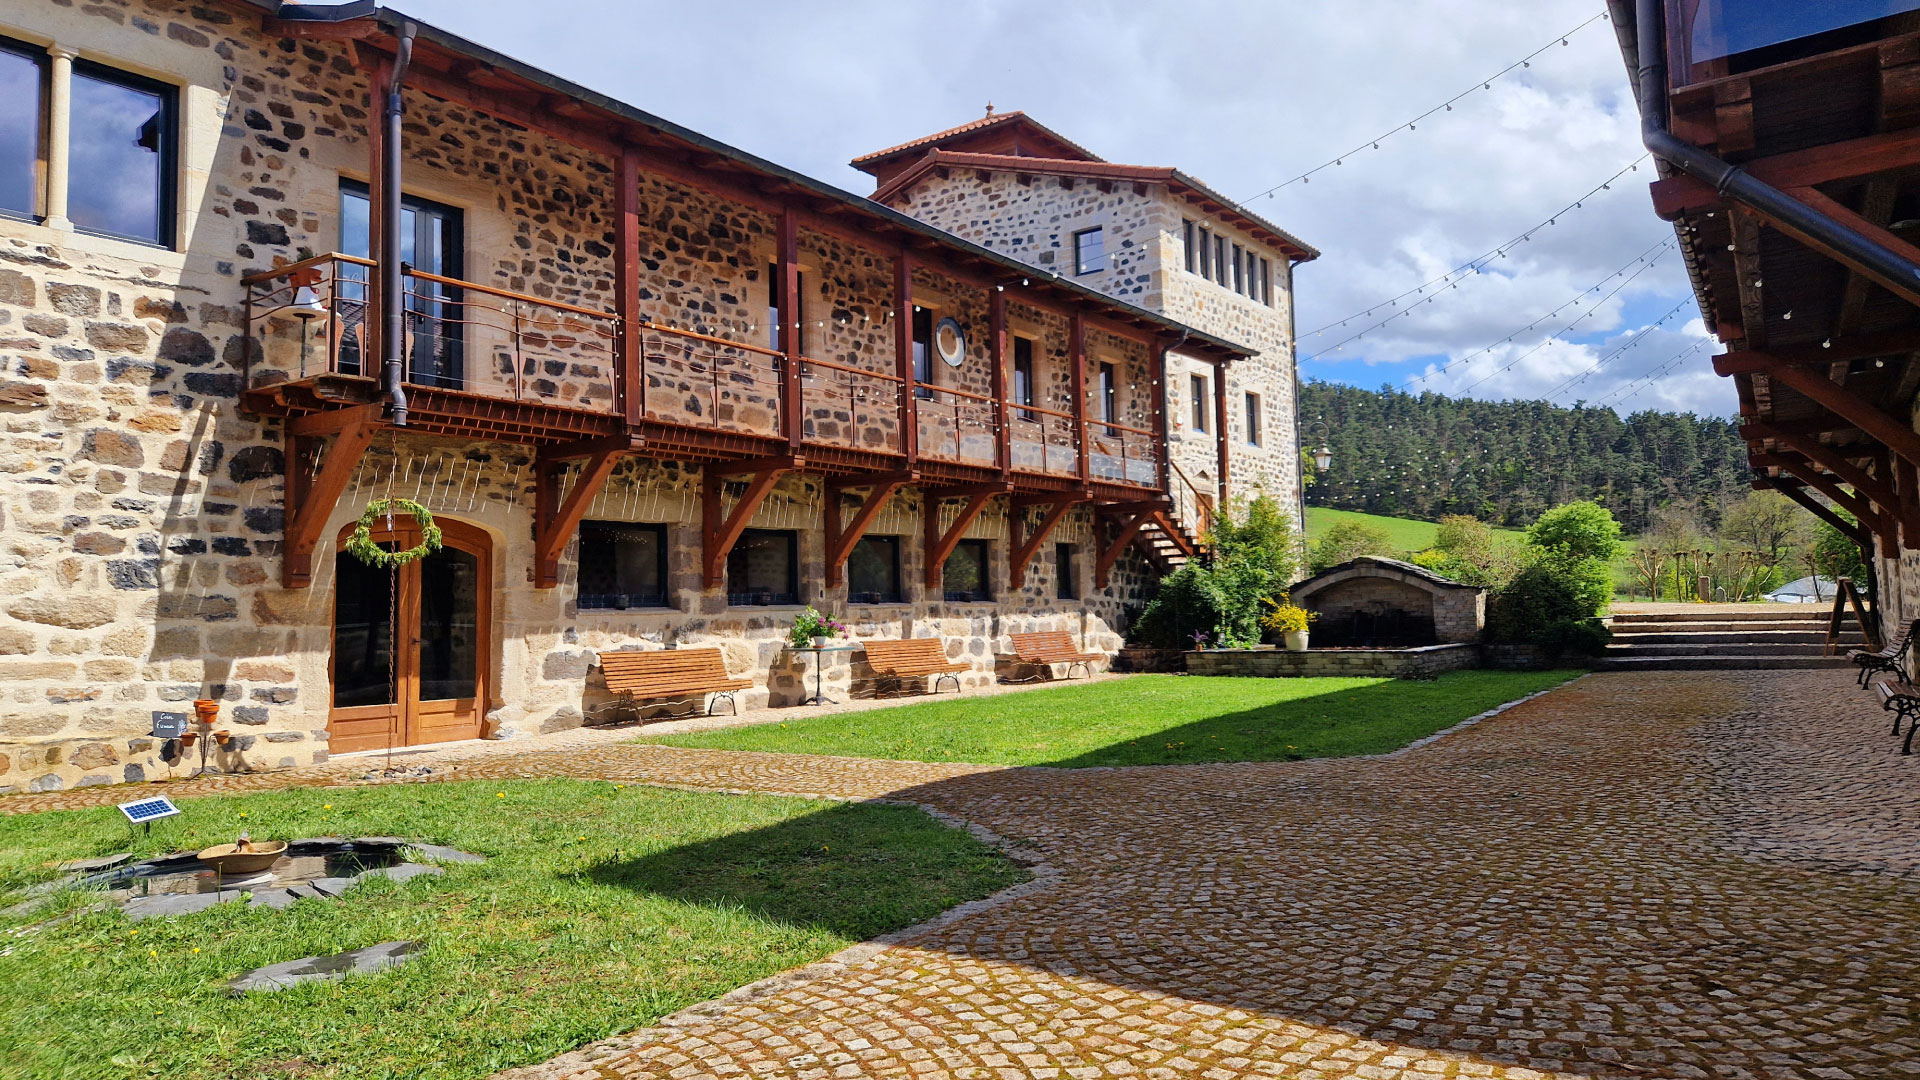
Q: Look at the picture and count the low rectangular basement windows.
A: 5